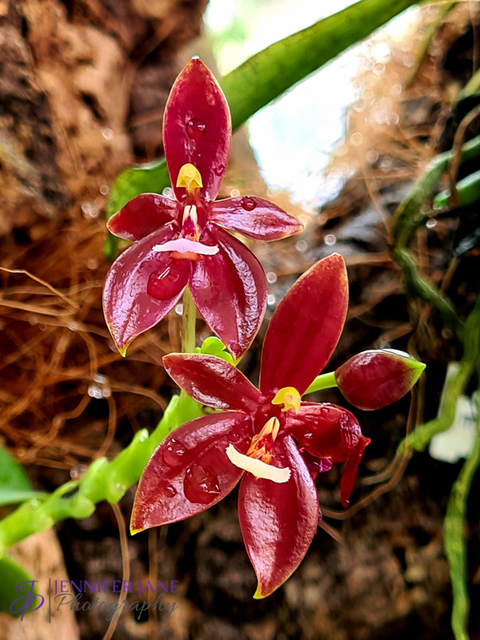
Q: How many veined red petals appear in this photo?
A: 10